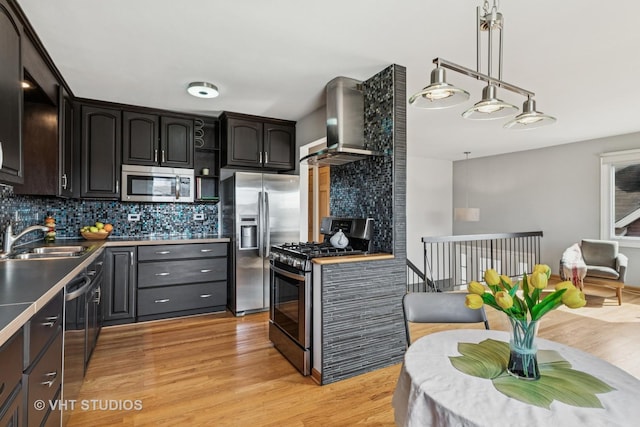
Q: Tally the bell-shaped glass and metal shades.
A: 3